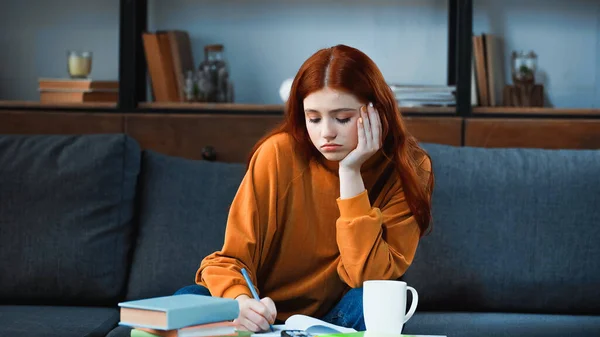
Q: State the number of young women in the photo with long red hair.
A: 1